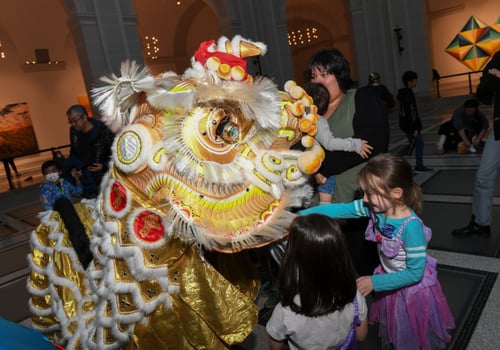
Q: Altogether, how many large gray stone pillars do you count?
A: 3